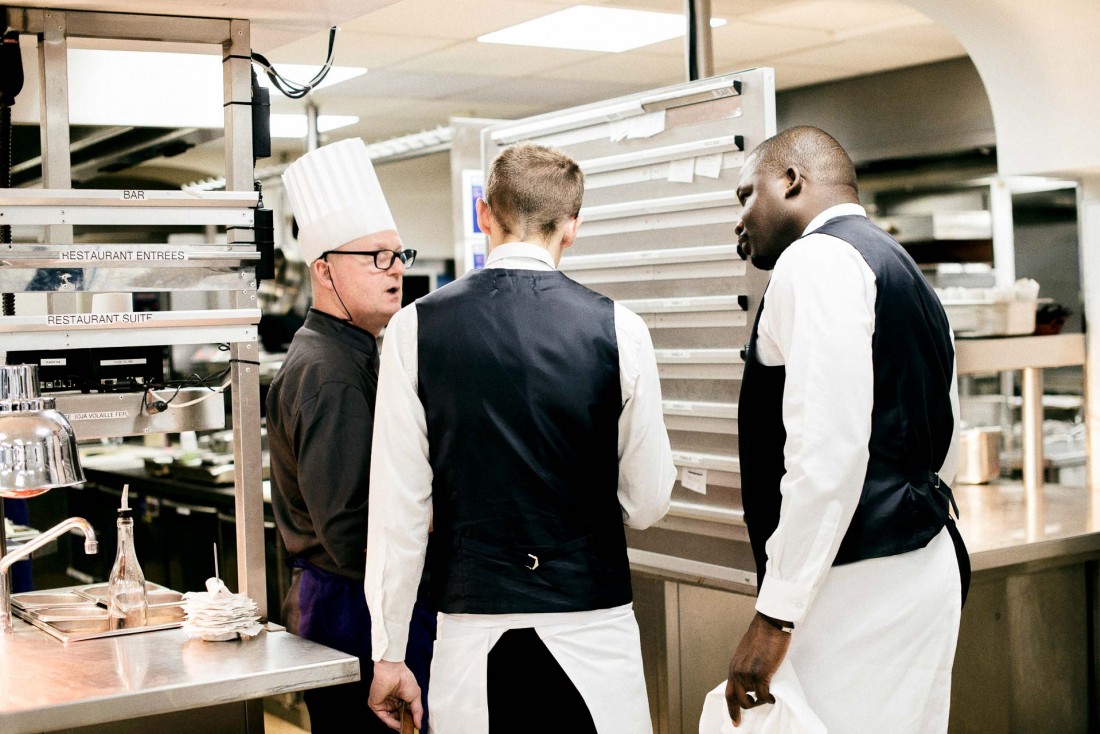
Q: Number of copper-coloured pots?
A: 1